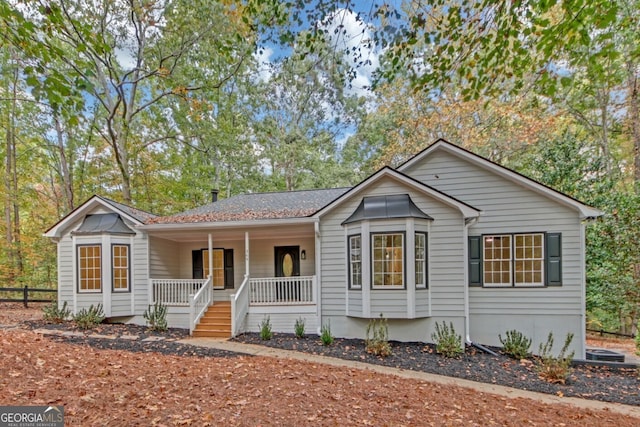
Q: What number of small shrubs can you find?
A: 10